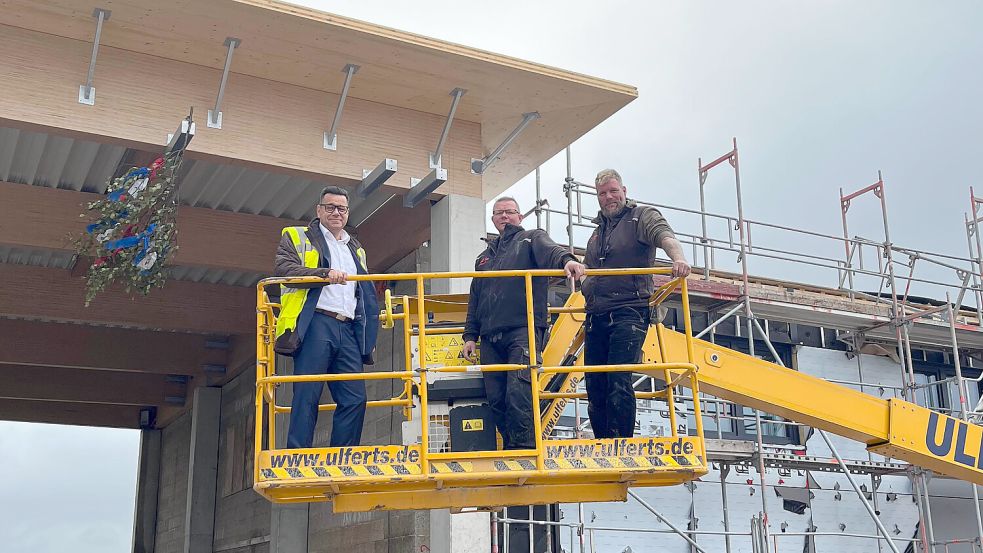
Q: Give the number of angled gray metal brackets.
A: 5